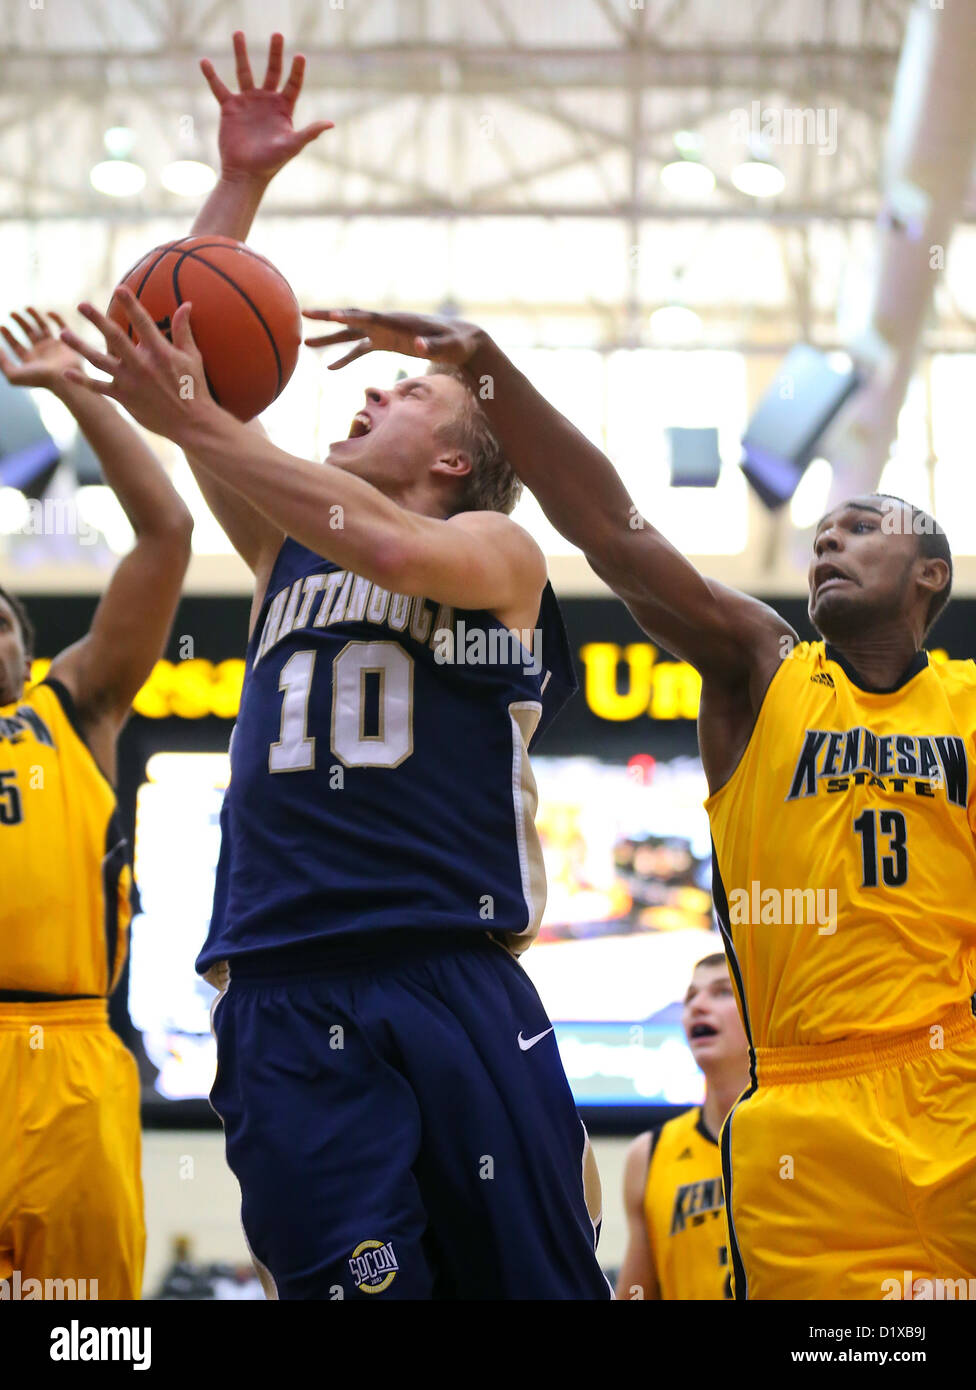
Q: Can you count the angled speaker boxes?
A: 2